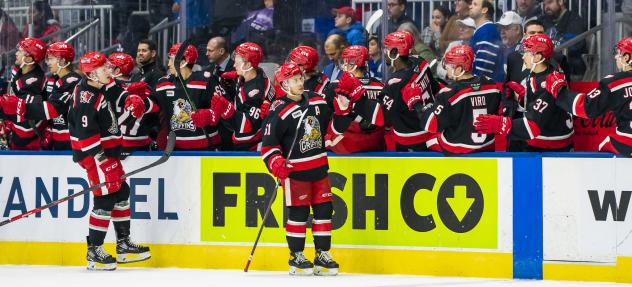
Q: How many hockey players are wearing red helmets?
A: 13